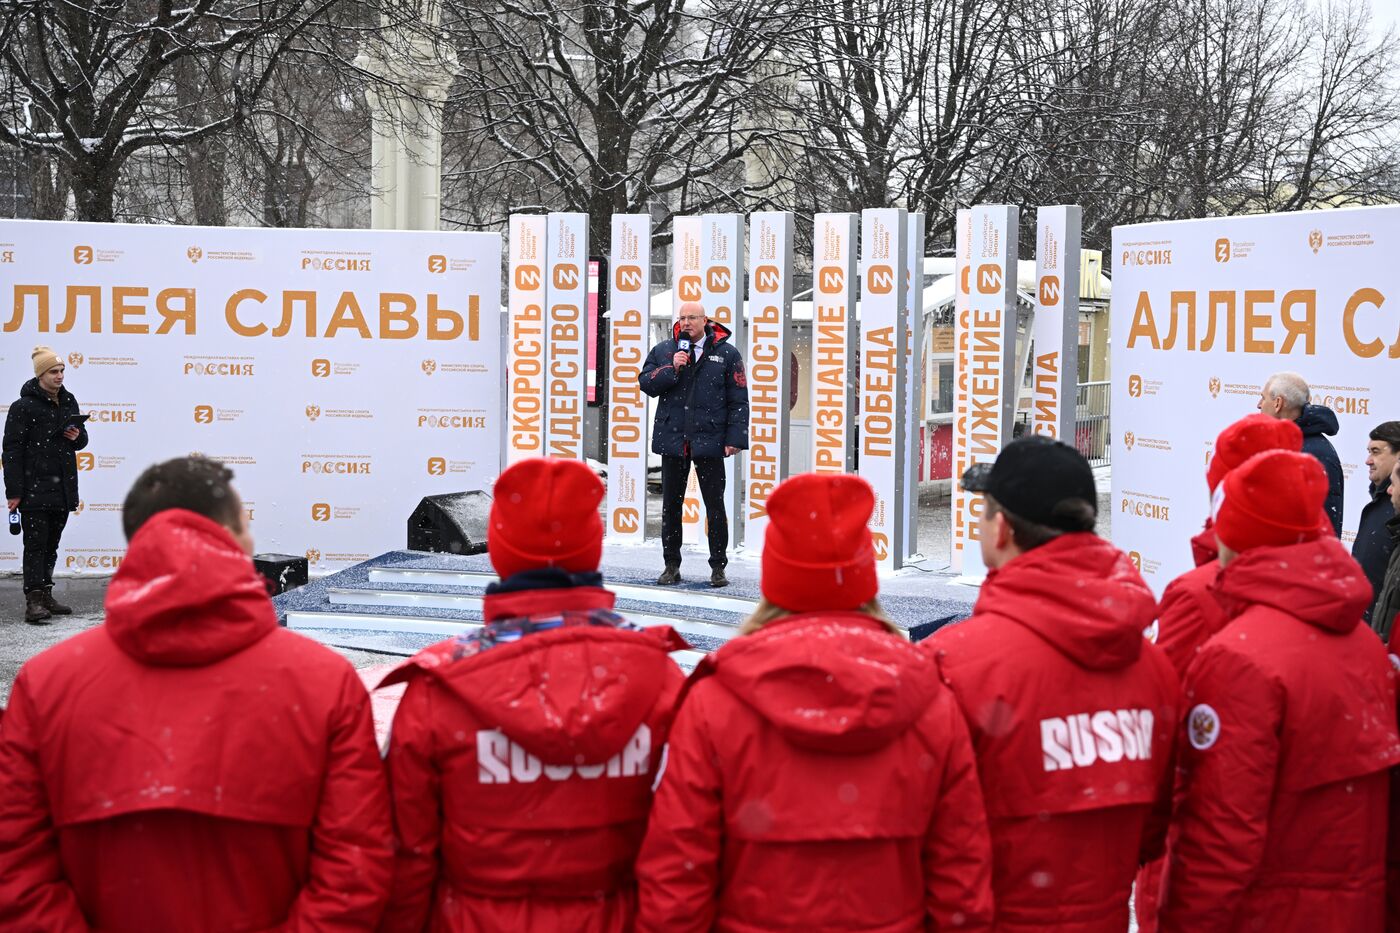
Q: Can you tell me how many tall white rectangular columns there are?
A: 12